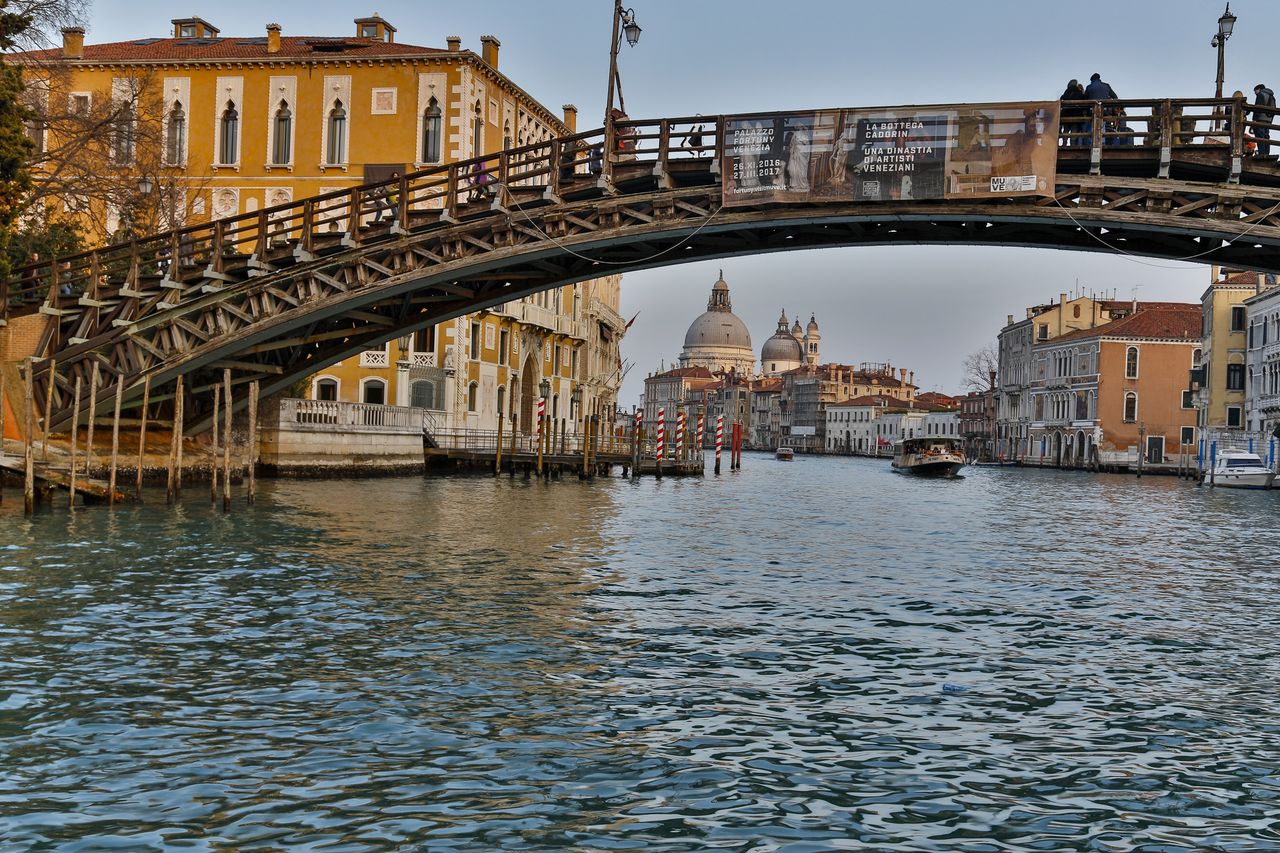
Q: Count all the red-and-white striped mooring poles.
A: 6